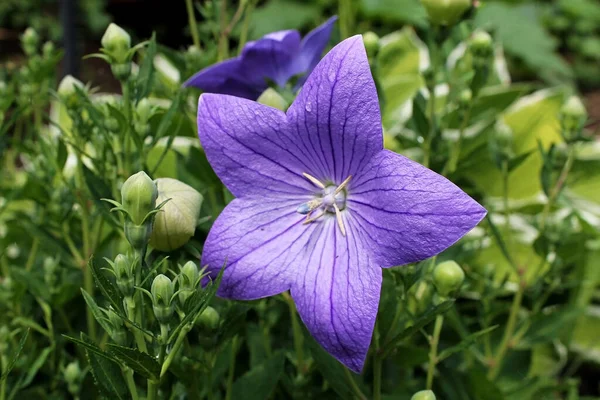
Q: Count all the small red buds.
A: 0